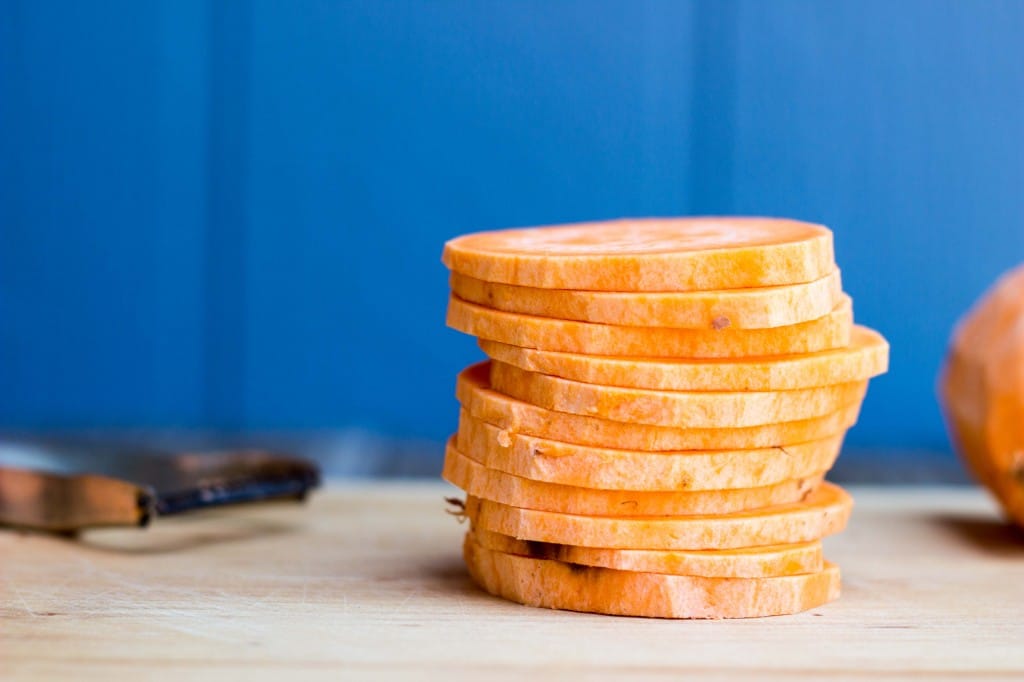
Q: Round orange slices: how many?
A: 11